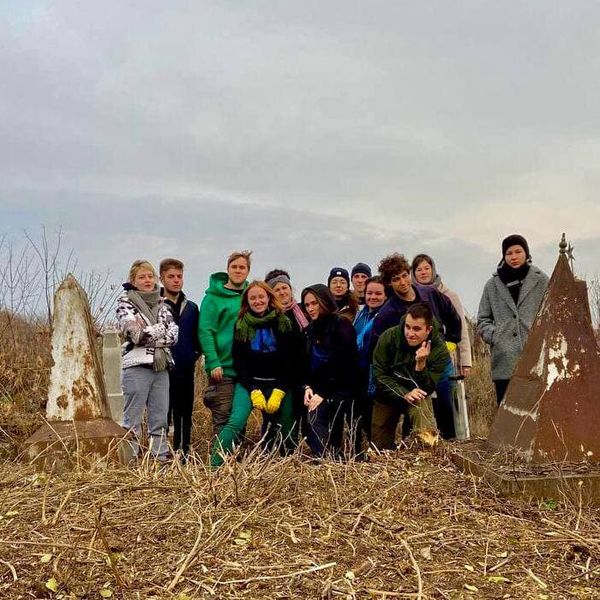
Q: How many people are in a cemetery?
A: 13